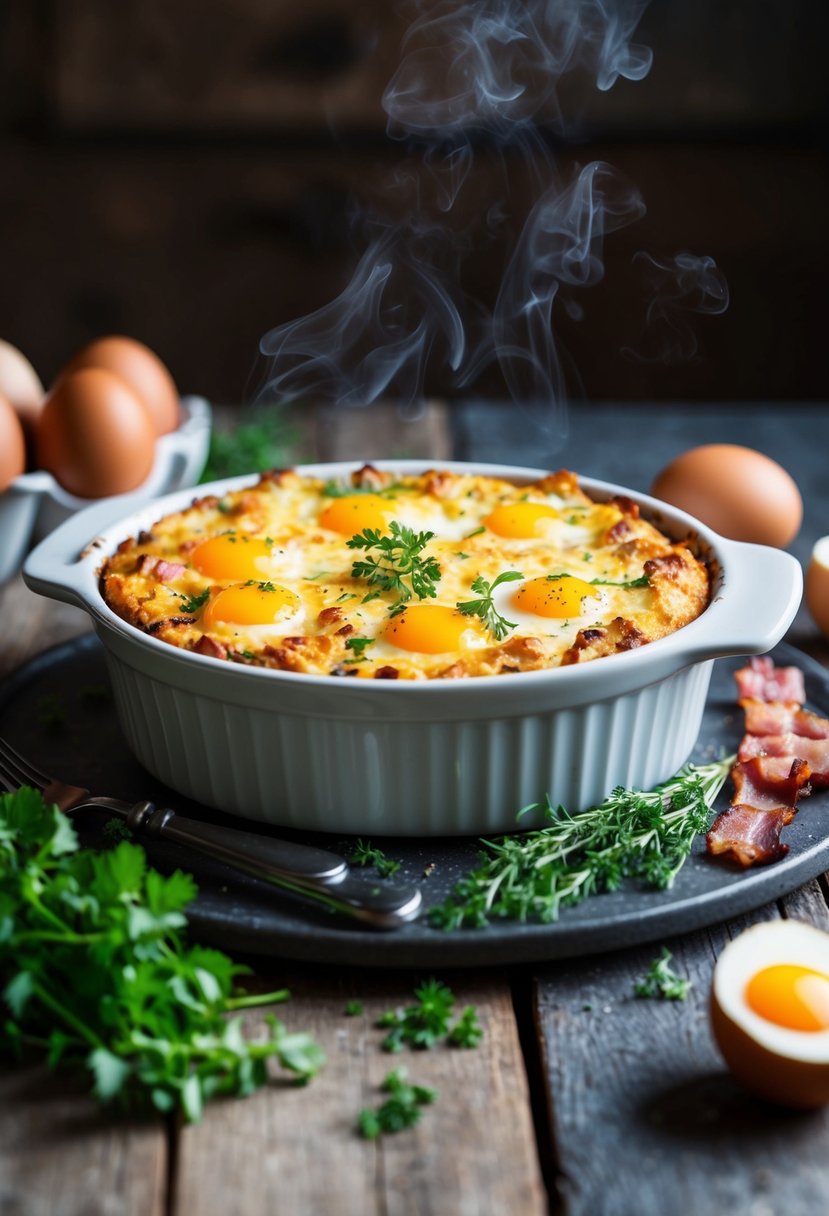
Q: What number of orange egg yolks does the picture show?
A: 7